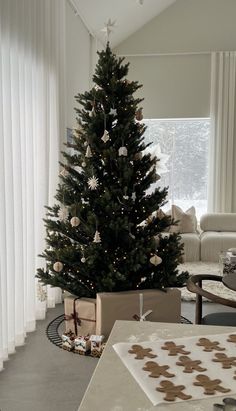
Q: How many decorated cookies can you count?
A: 0